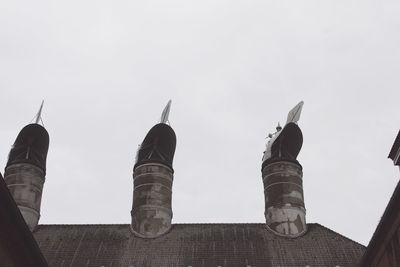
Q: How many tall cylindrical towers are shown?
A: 3